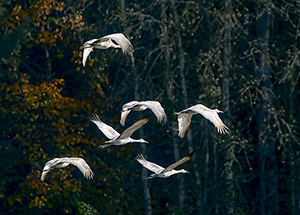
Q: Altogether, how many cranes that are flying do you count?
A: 6